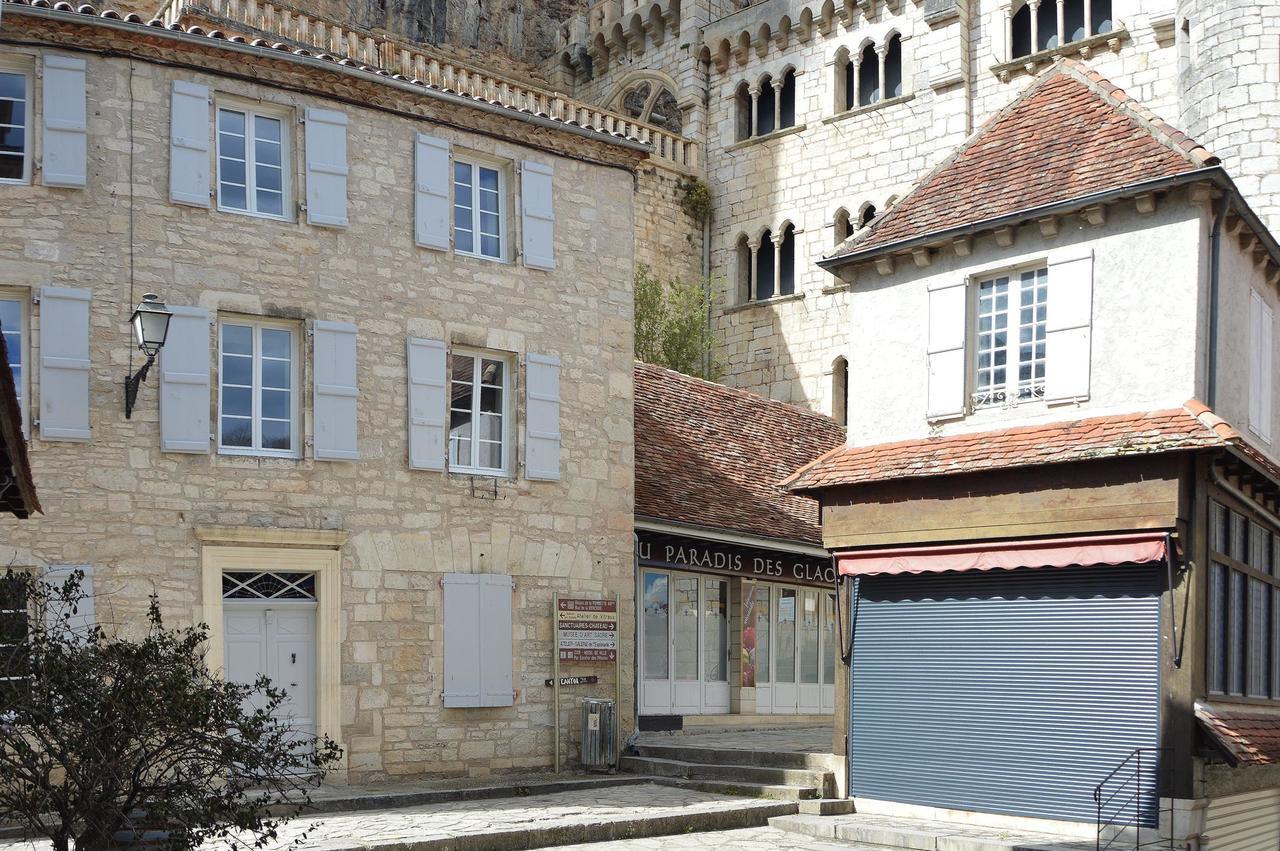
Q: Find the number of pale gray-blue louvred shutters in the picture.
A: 13